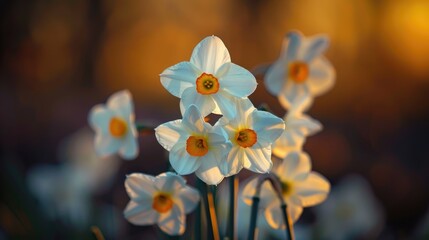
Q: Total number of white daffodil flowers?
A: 8